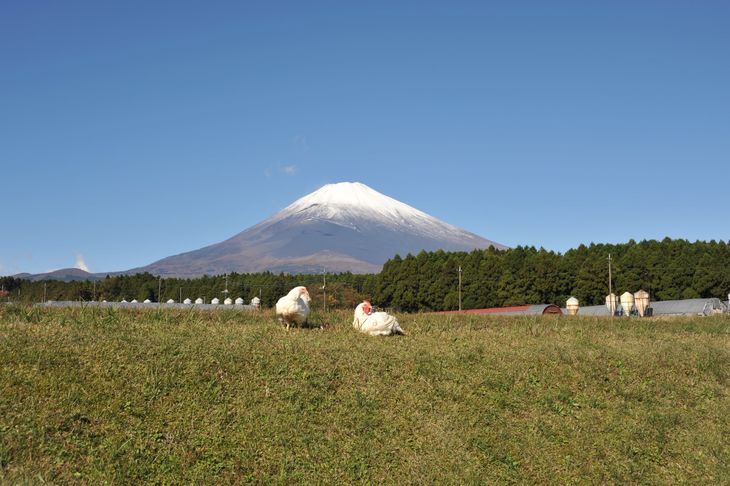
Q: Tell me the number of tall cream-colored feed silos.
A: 4